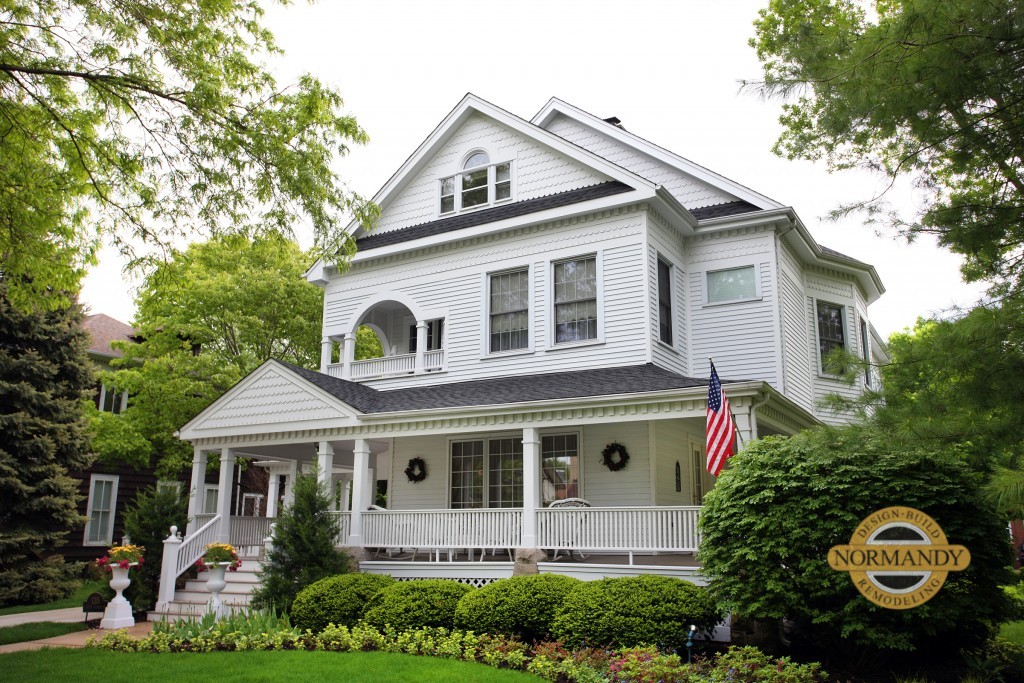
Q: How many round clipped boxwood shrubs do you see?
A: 4